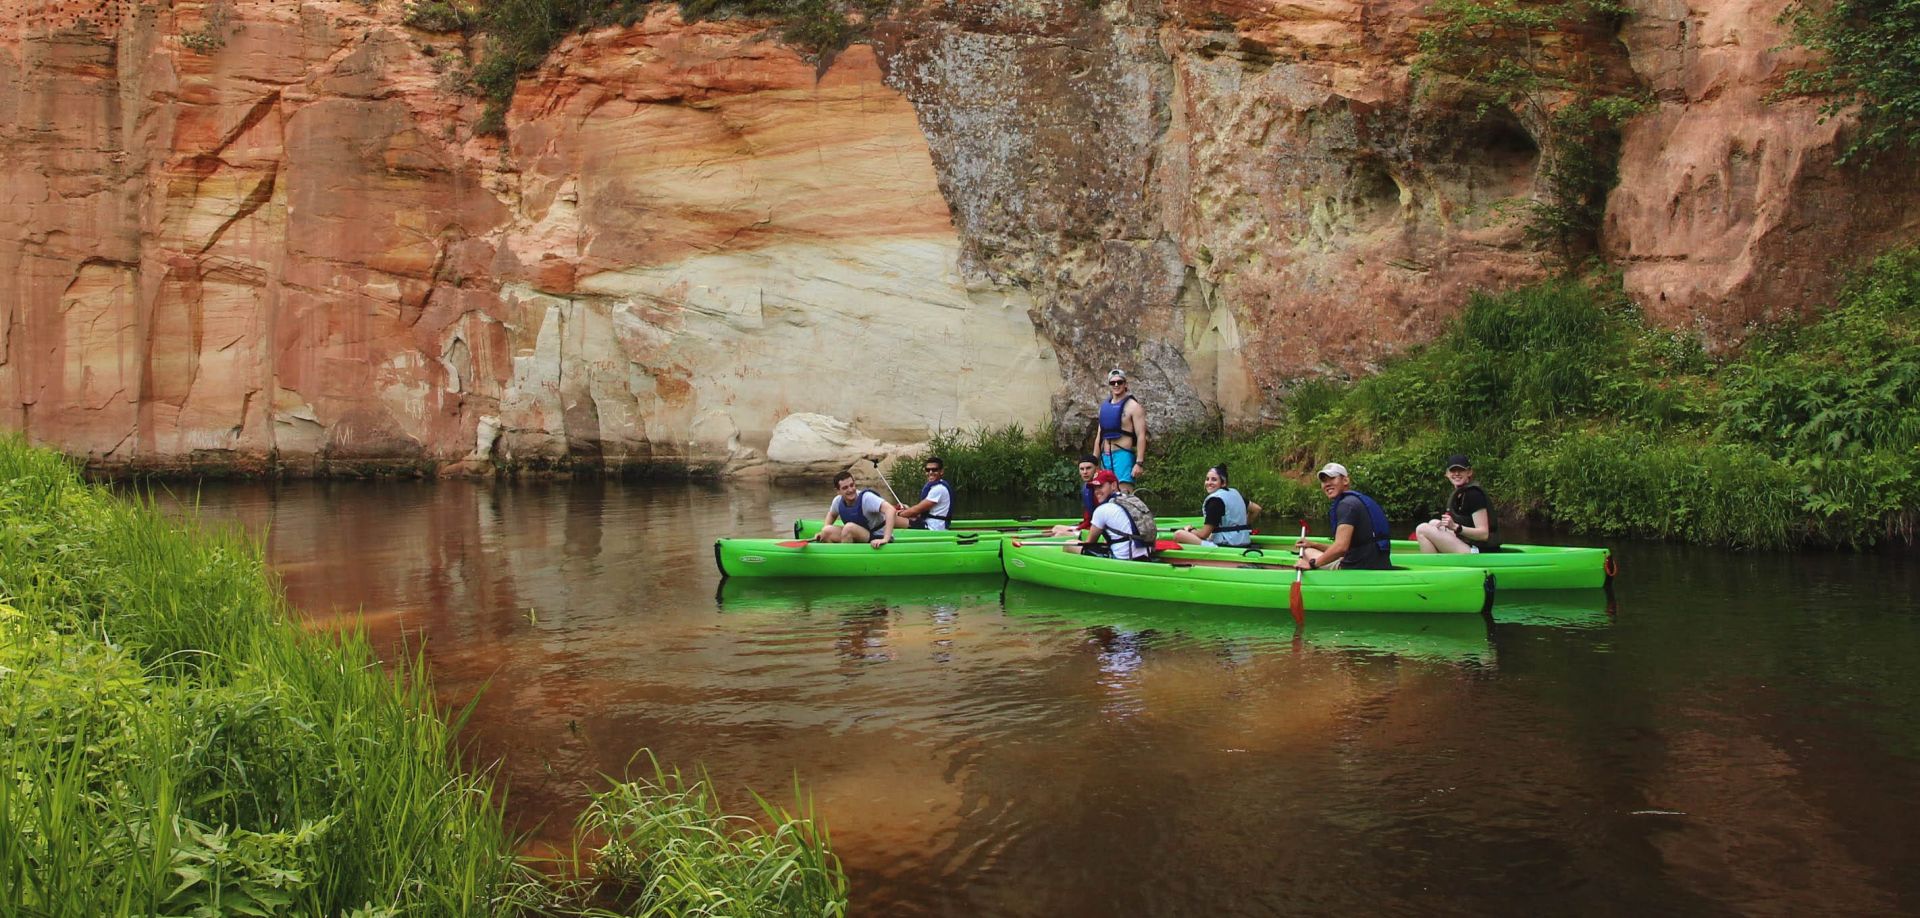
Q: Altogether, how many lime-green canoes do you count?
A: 4